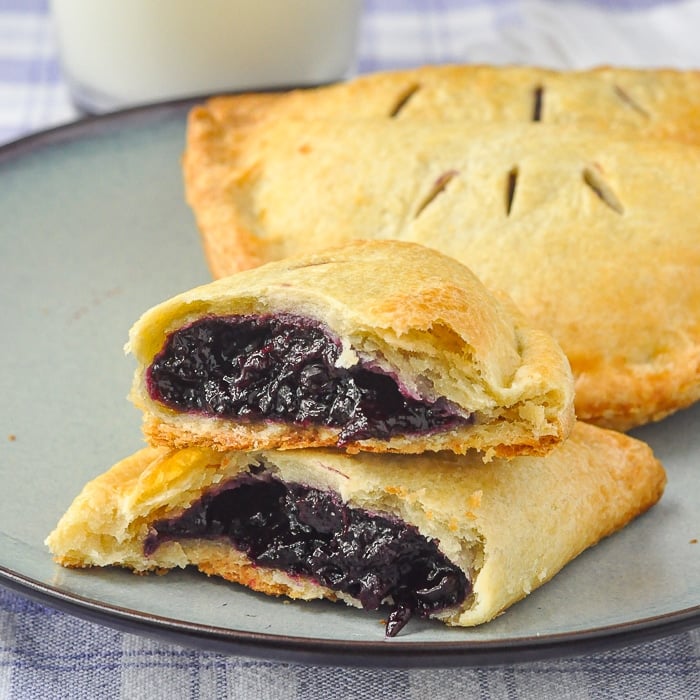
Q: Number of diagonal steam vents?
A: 4